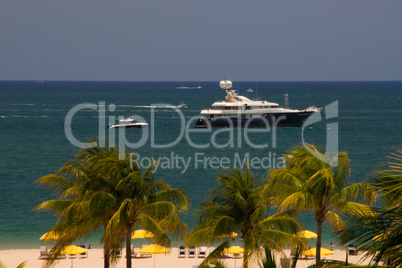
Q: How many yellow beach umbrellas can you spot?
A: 8